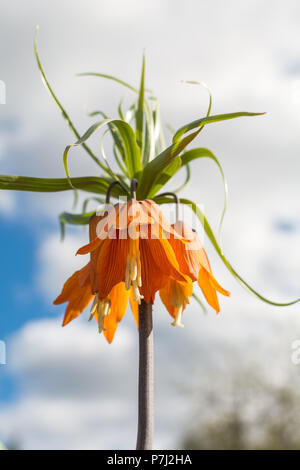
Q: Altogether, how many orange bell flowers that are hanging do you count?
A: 3